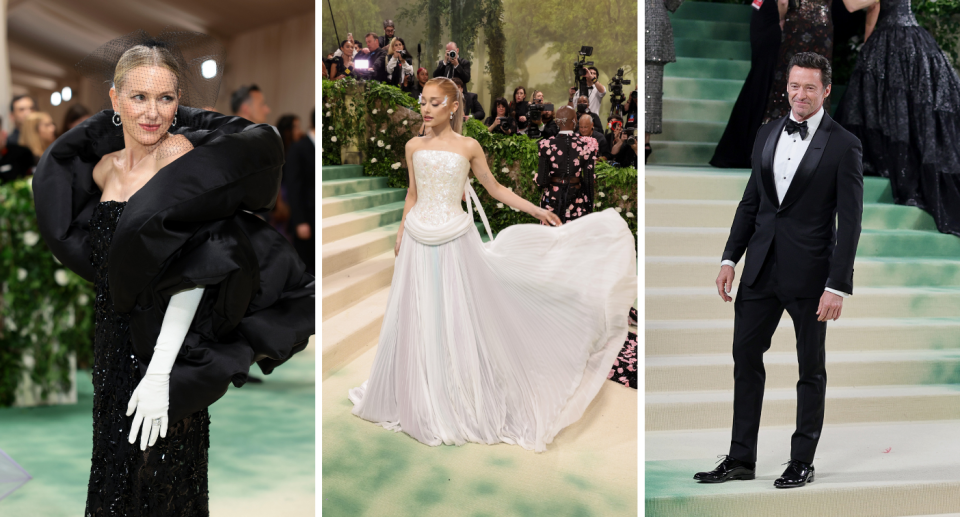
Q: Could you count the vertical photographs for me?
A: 3